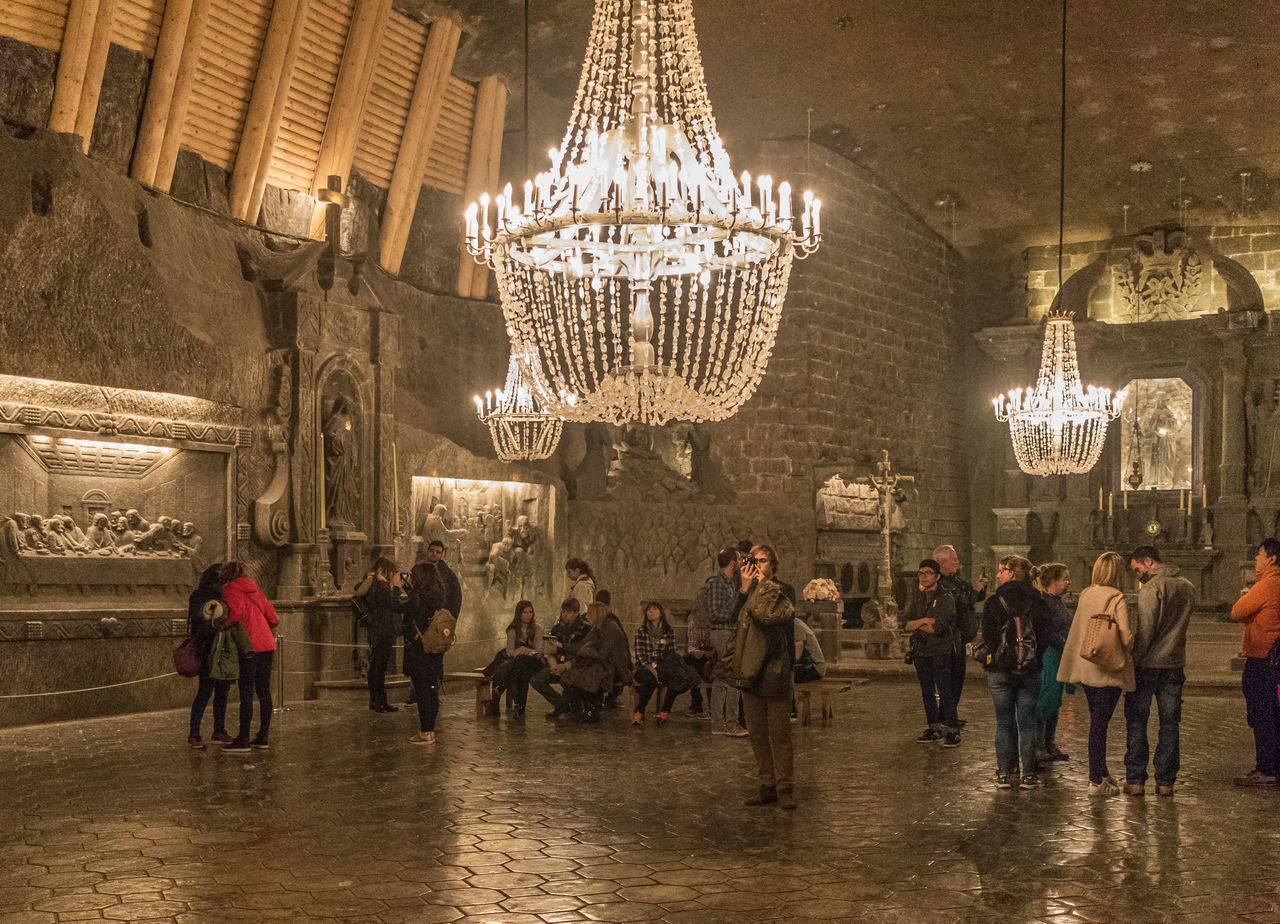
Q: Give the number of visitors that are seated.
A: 7